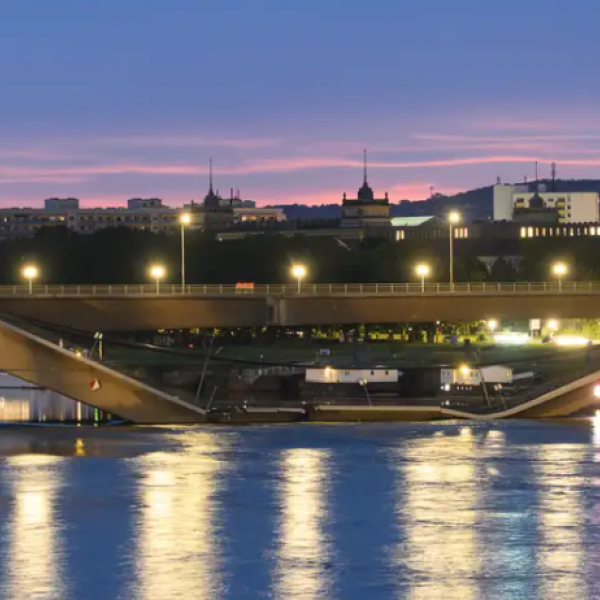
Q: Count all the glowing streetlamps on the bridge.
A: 7